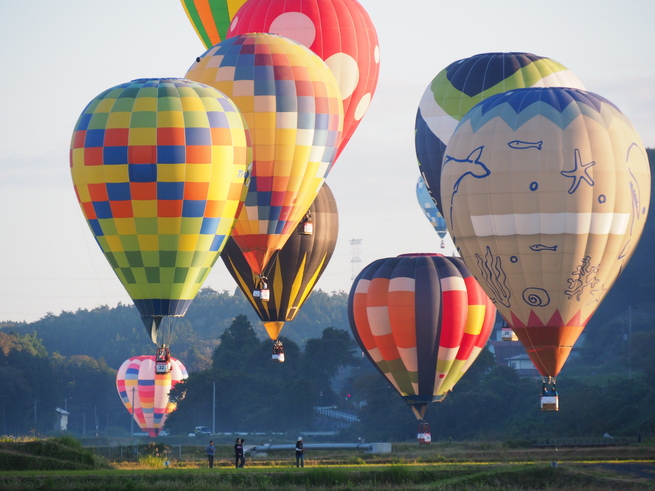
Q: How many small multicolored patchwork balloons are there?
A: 1